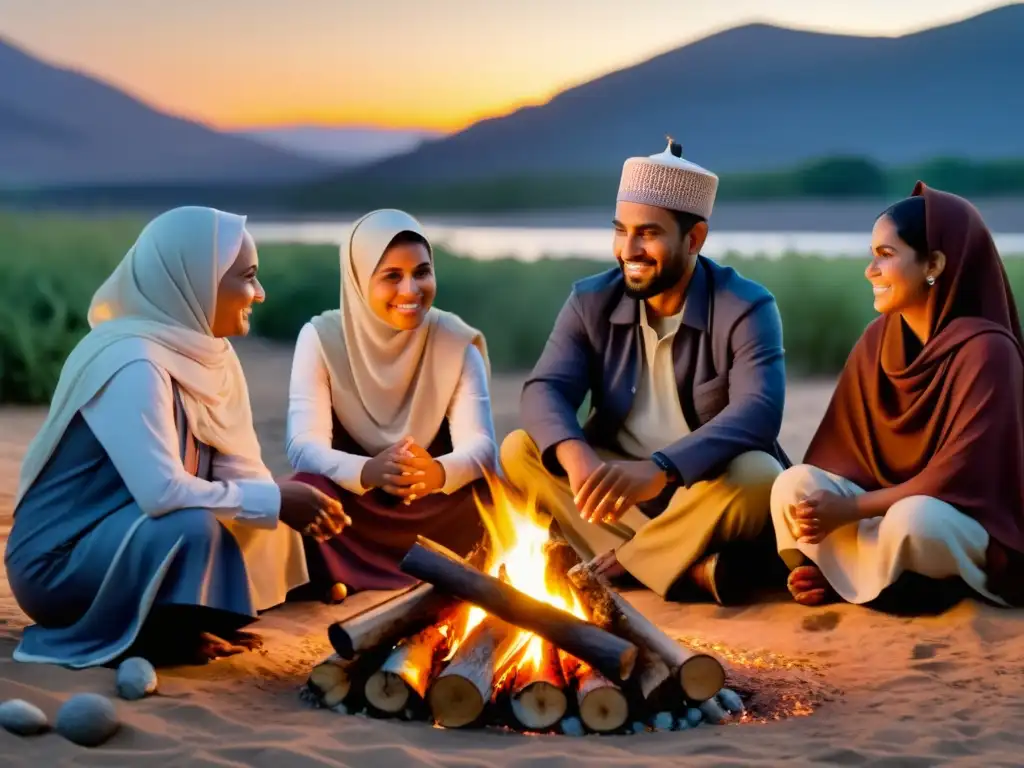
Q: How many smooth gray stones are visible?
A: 3